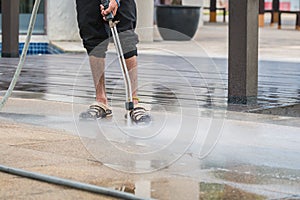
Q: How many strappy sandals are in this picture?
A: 2